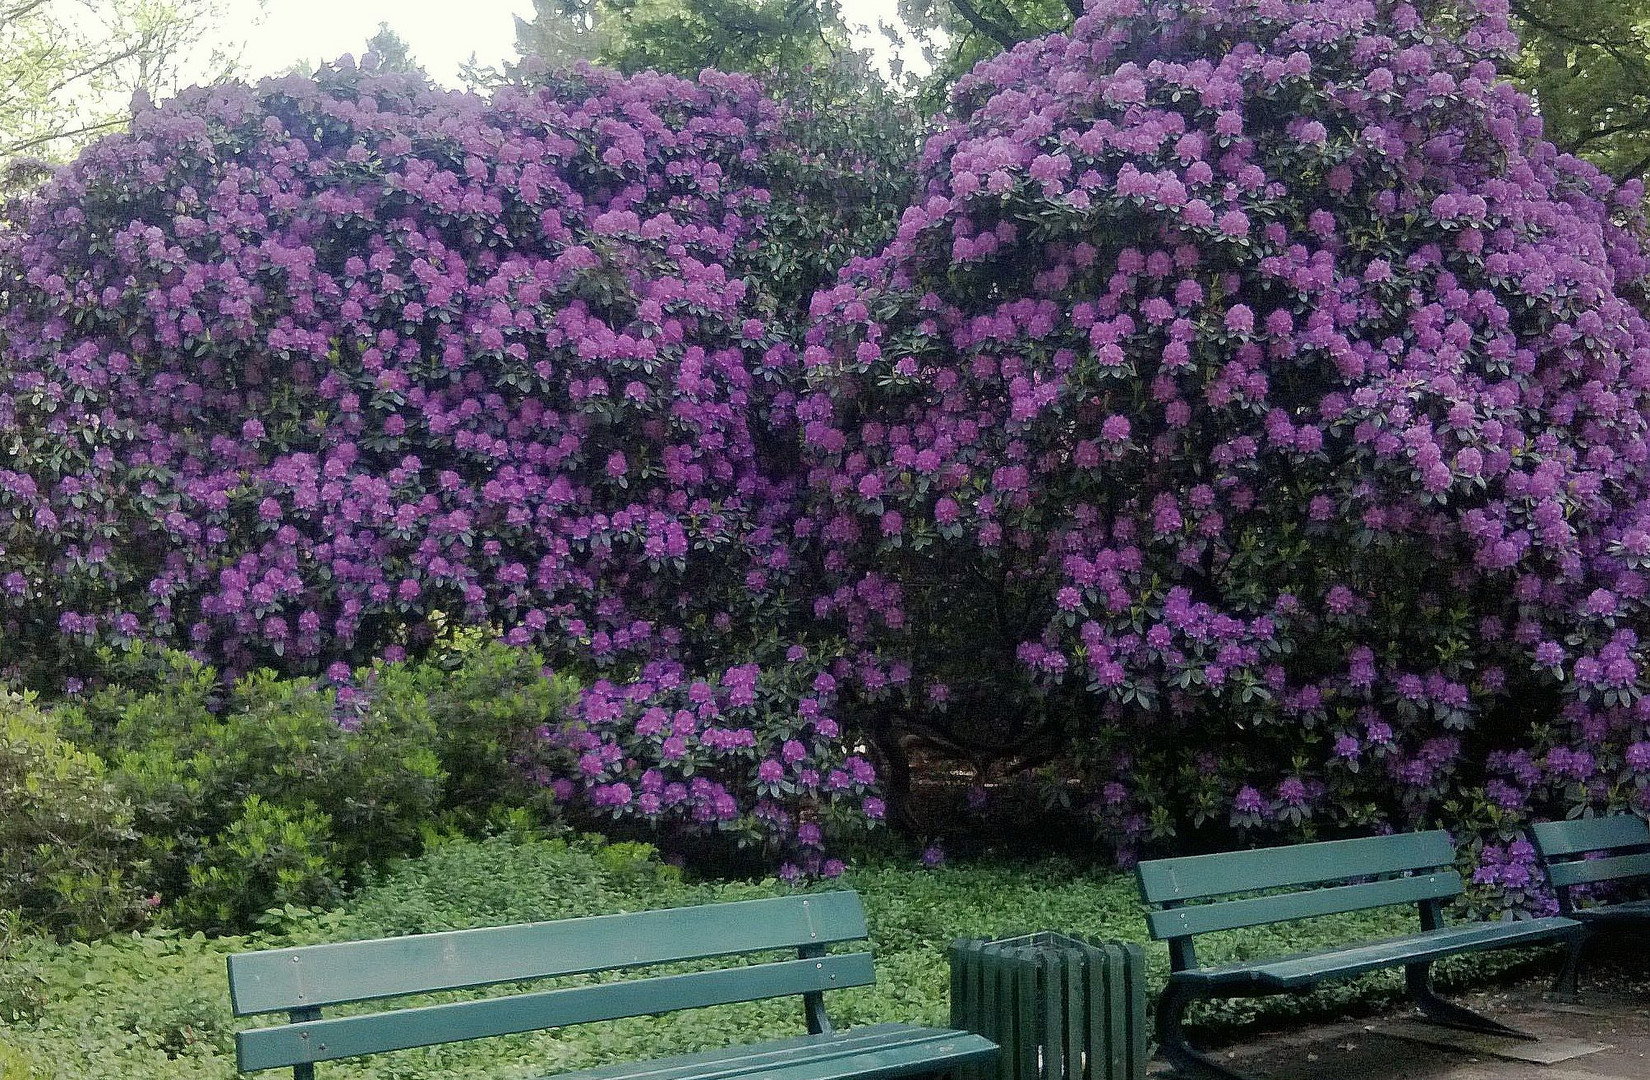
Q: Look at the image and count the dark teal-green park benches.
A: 3